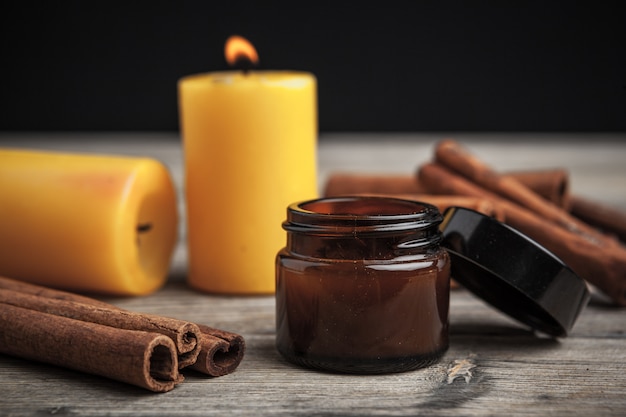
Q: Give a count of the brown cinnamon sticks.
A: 8